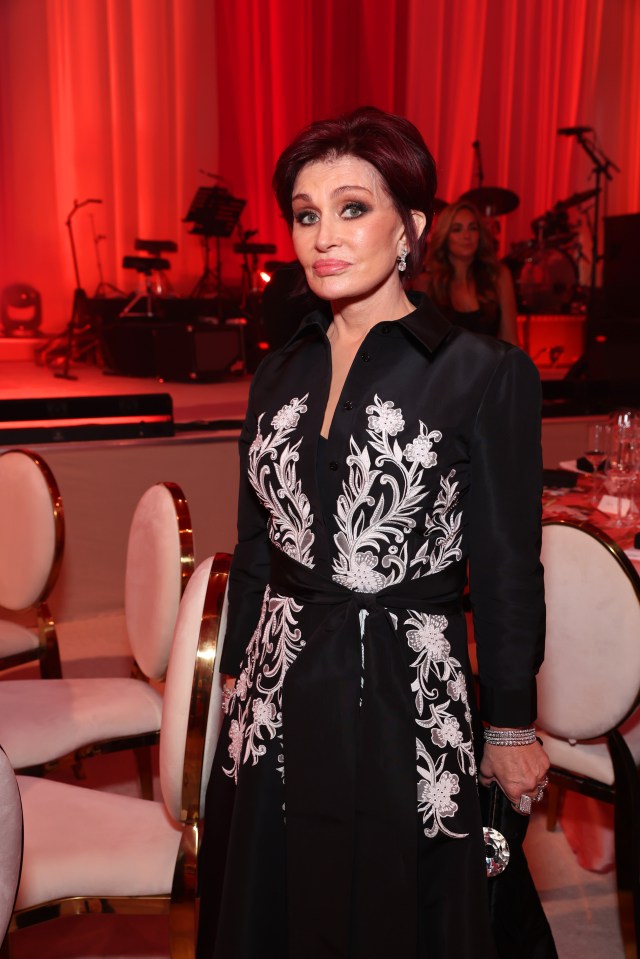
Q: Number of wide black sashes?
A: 1